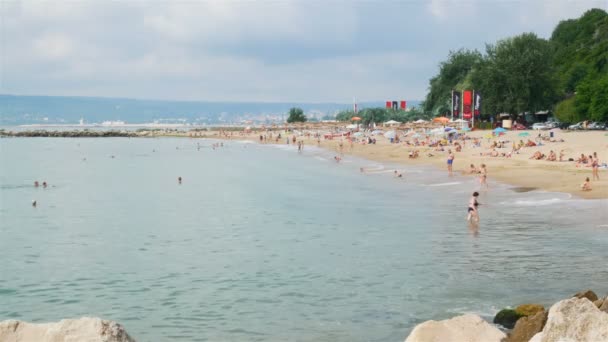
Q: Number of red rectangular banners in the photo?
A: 3